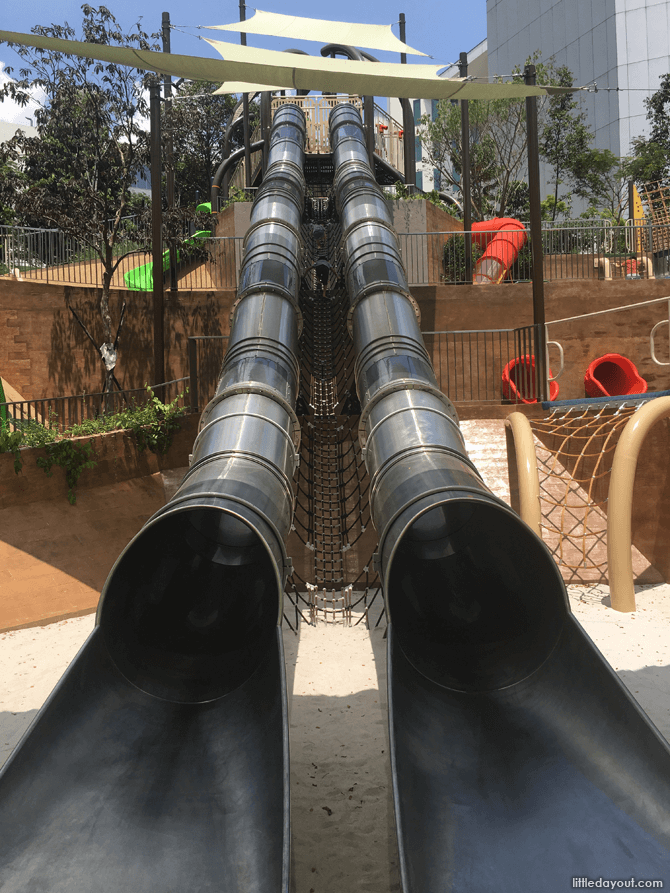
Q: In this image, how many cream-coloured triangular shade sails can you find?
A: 3